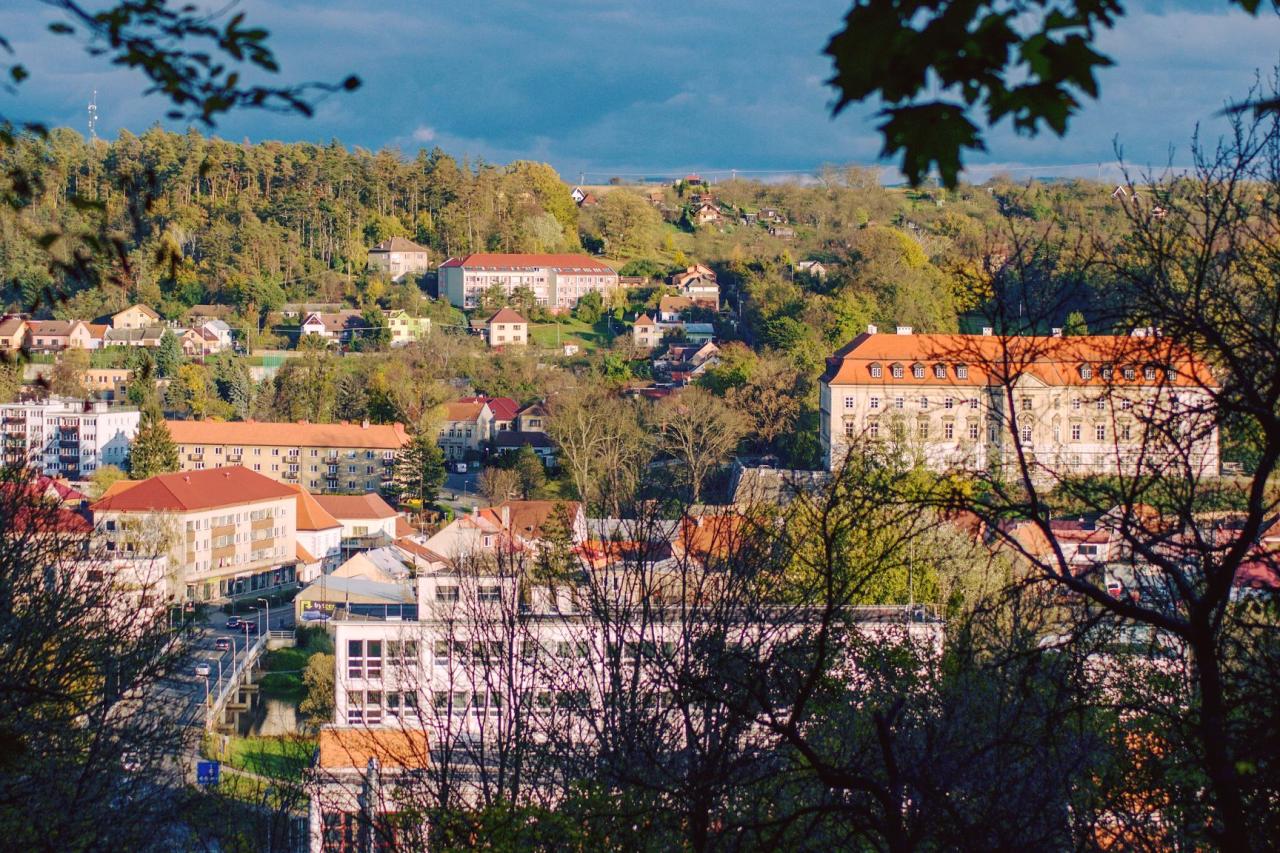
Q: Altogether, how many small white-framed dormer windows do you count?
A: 10